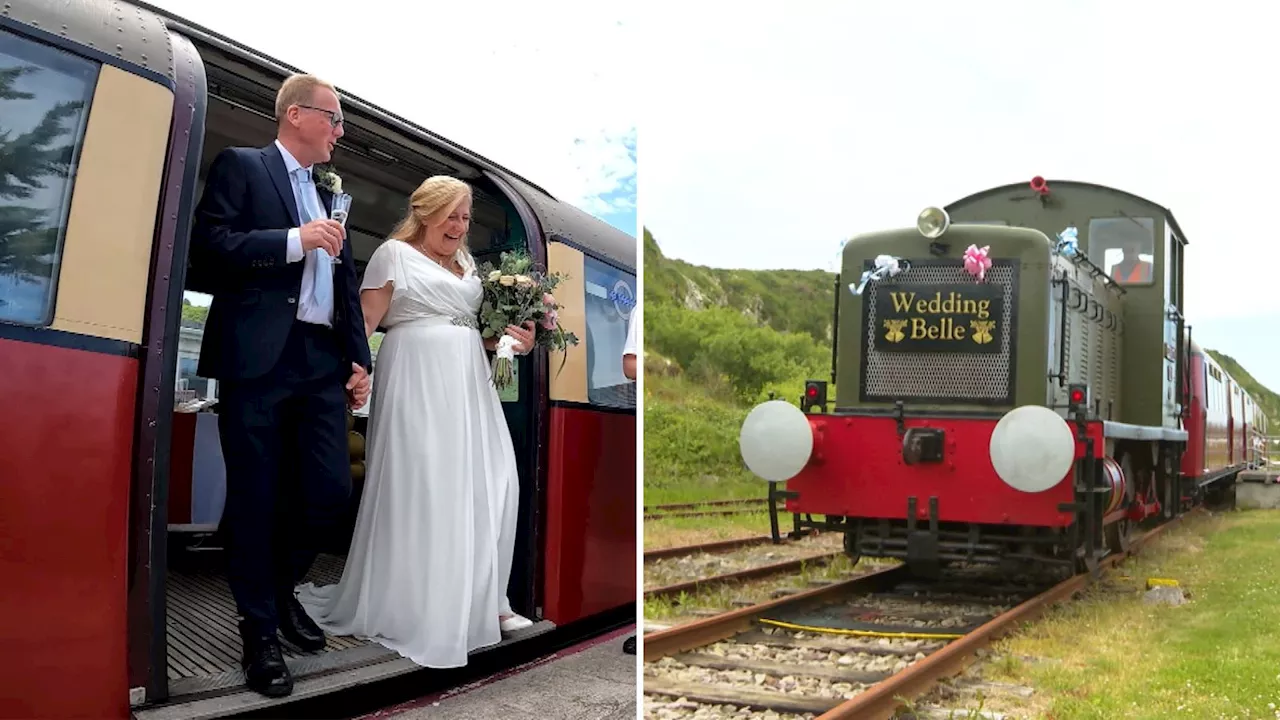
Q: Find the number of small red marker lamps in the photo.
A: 2